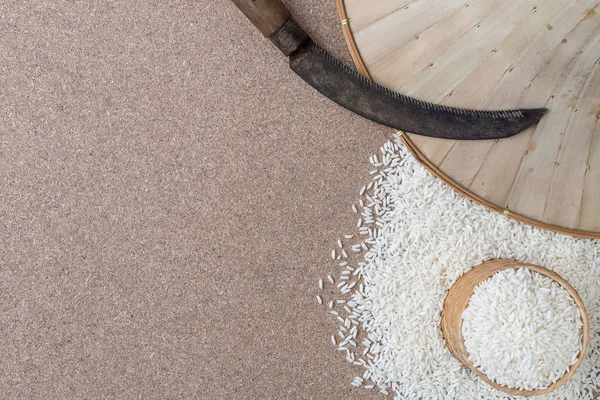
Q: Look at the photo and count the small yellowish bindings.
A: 3